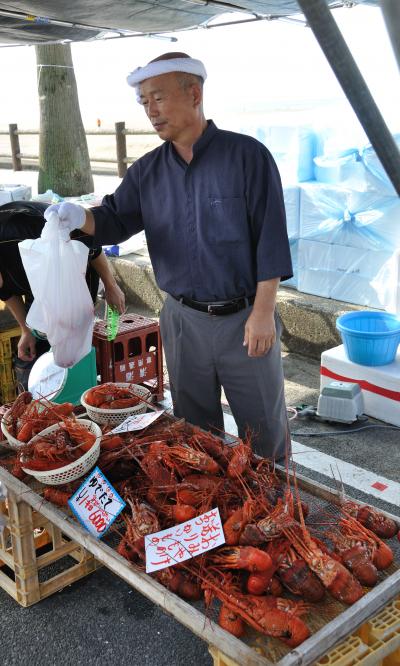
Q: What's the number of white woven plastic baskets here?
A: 3